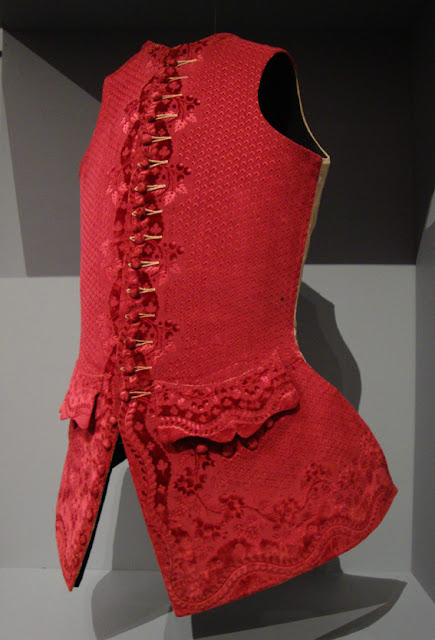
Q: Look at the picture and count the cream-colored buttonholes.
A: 15